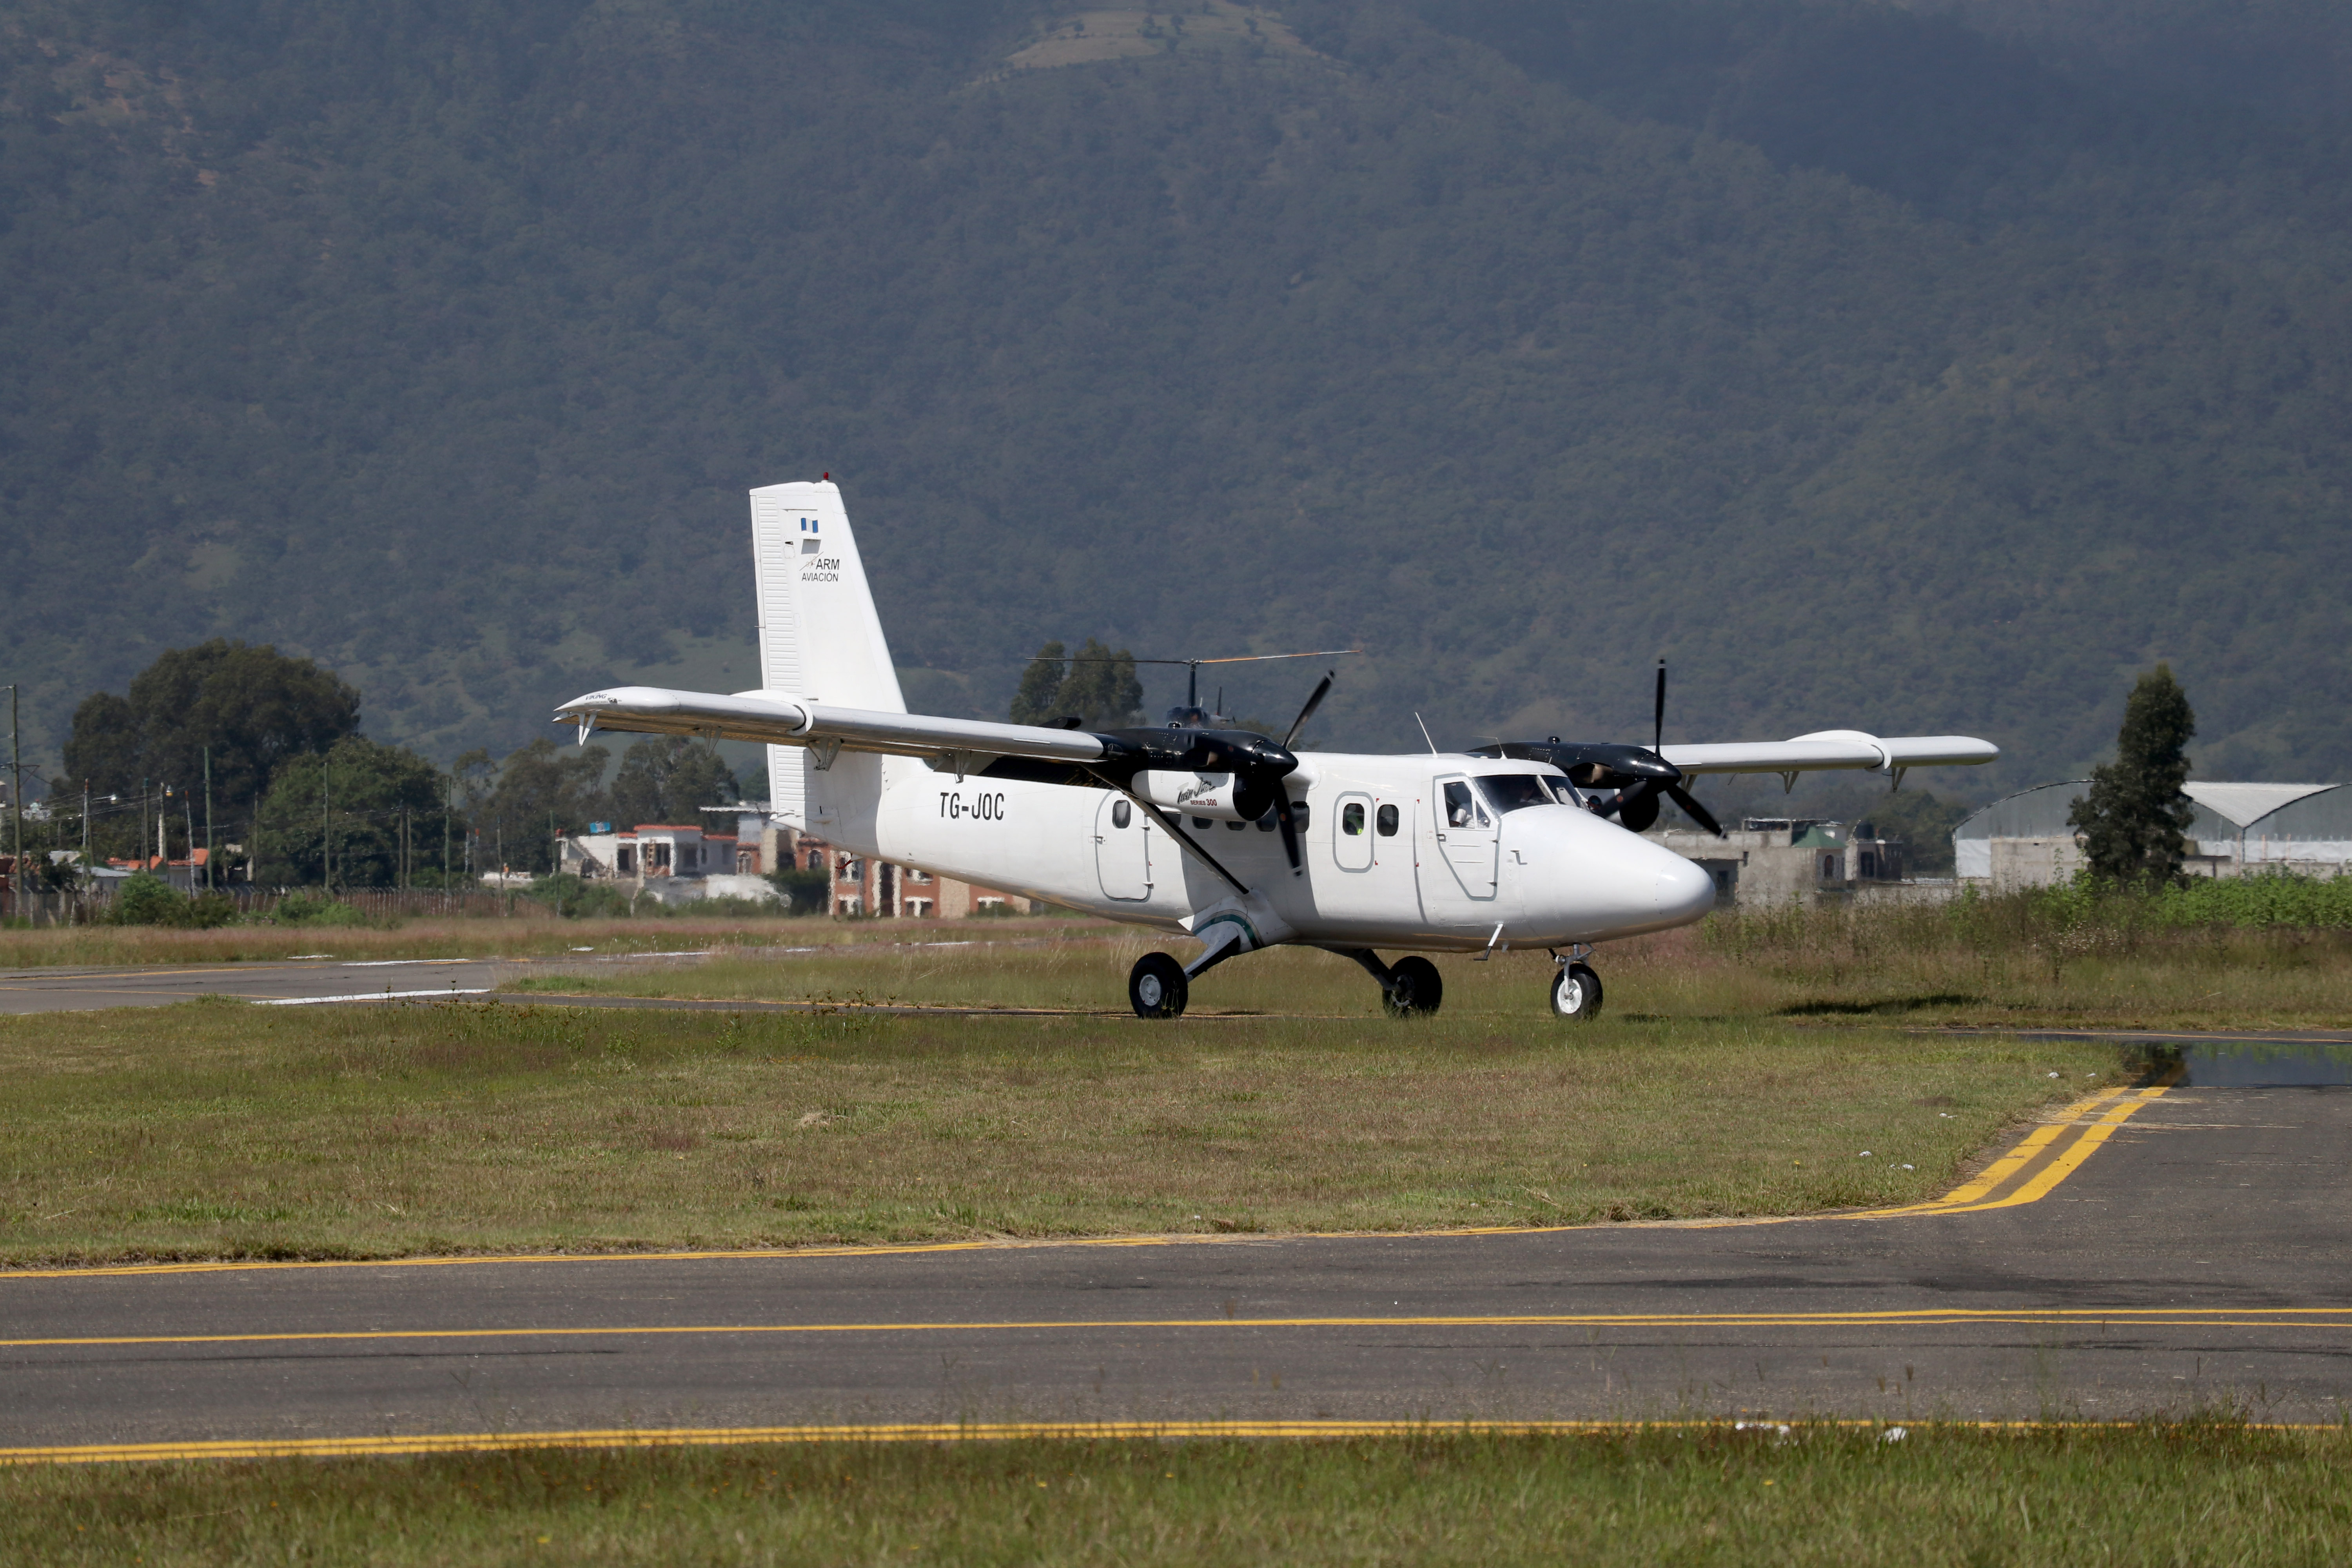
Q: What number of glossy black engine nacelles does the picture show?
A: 2